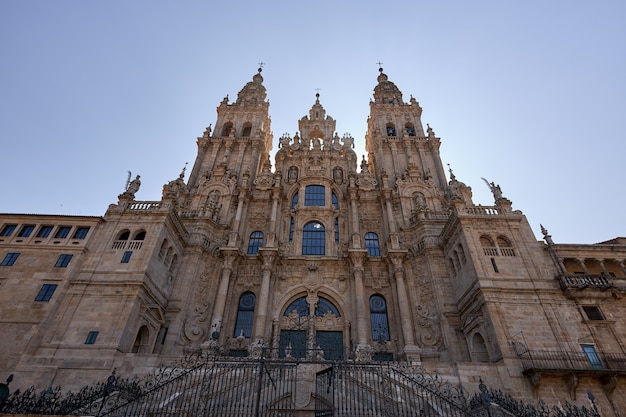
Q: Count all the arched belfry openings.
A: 4